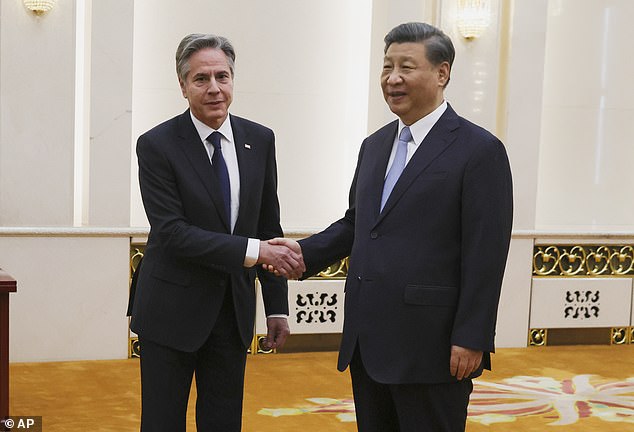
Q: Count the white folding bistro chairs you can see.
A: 0